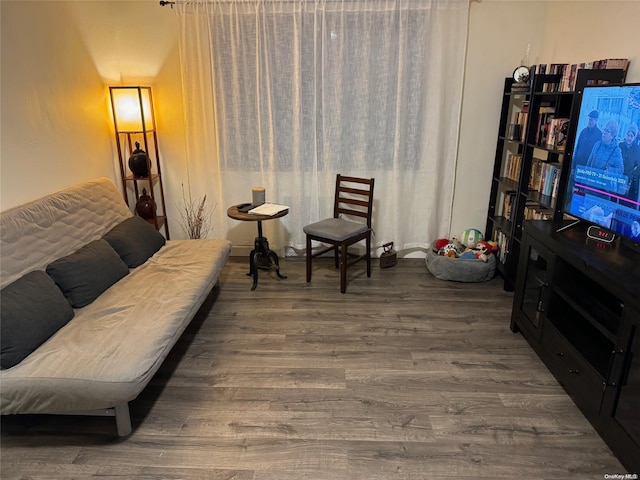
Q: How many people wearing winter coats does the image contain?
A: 3